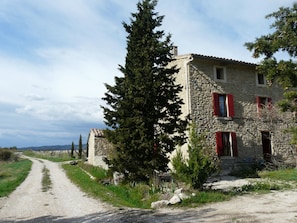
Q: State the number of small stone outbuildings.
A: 1